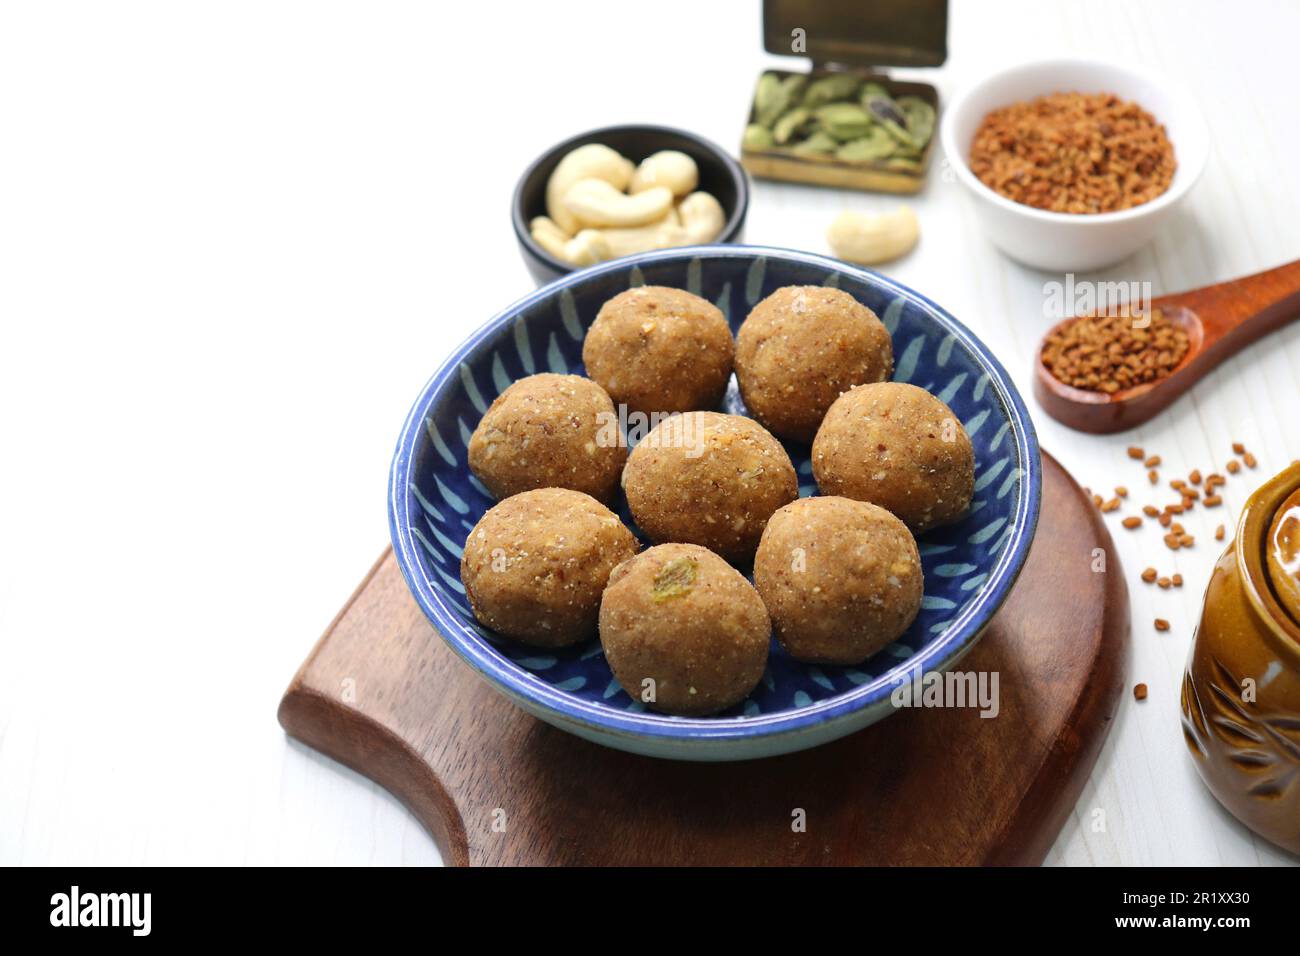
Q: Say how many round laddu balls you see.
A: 8